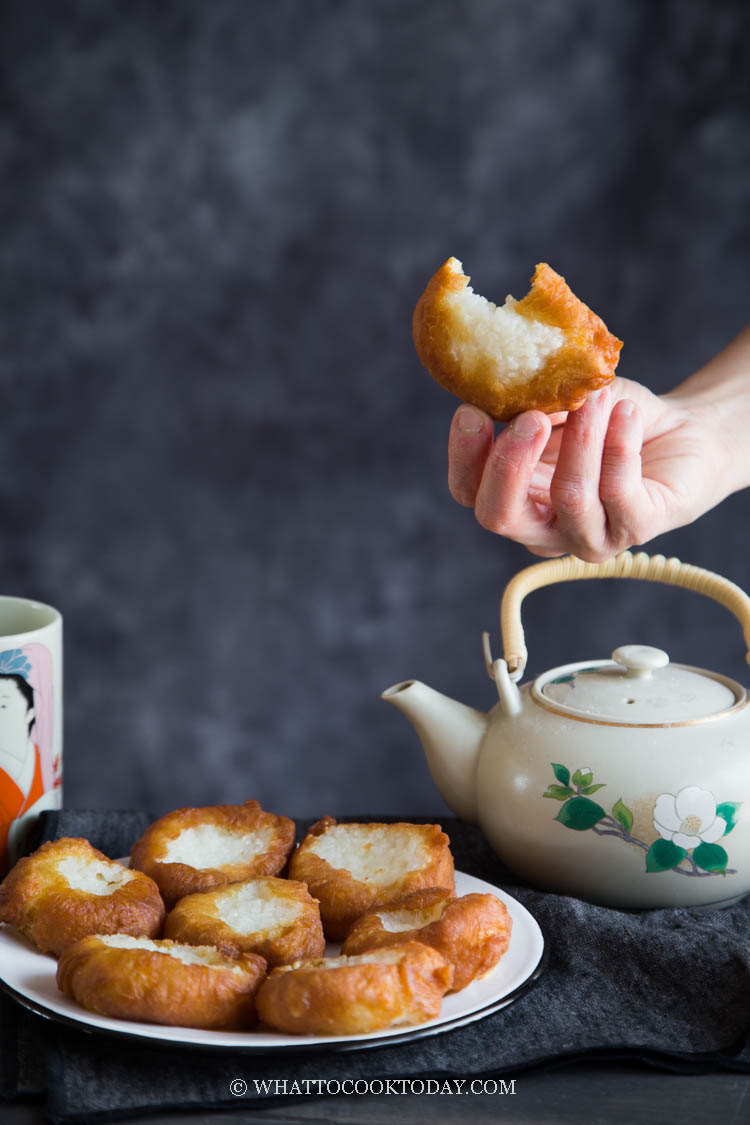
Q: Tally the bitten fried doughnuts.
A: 1